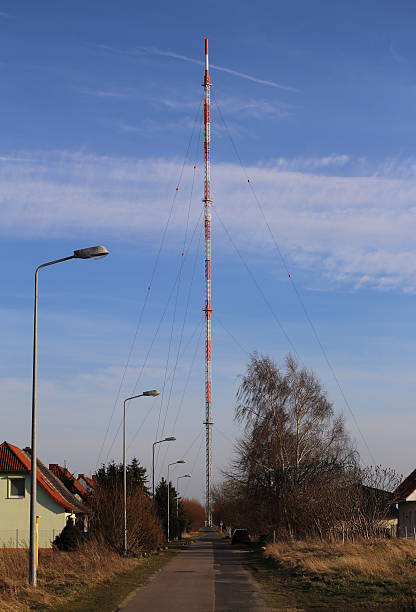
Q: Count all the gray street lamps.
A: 5